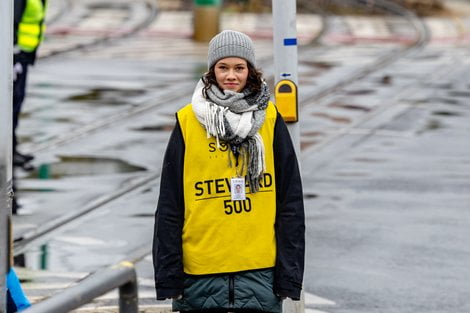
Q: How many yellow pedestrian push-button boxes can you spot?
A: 1